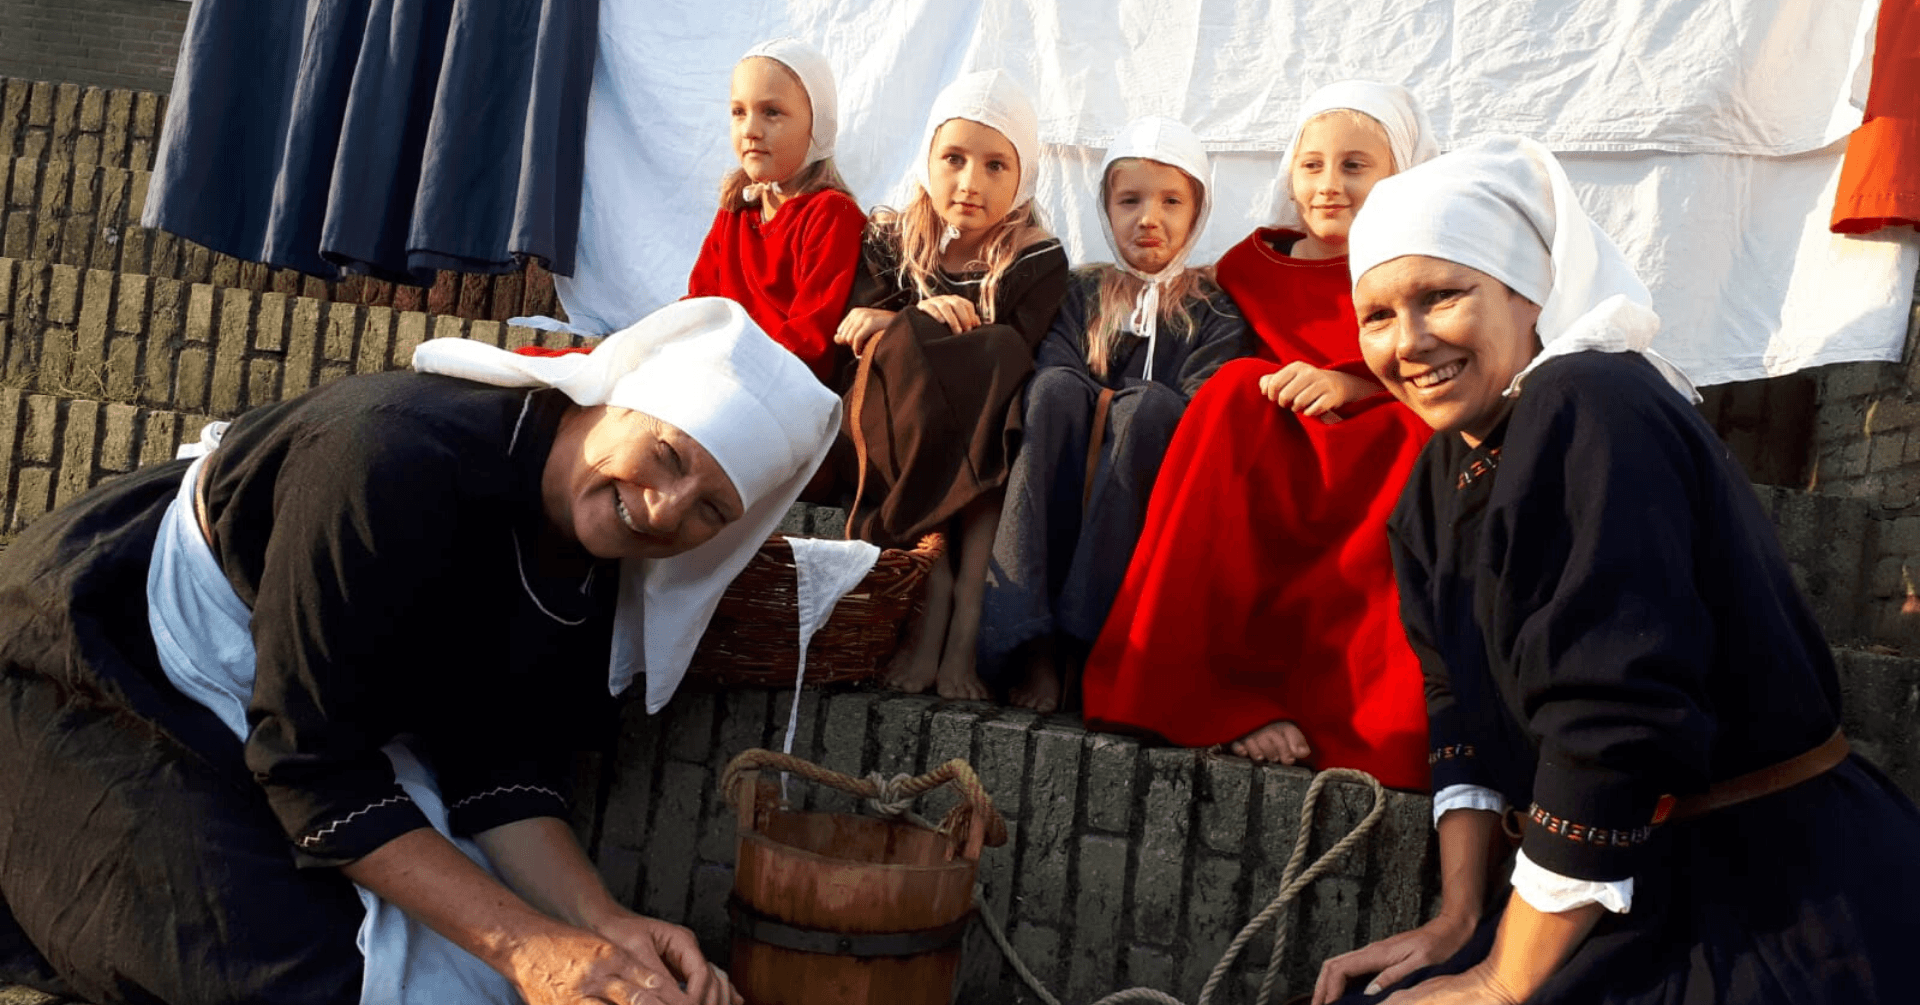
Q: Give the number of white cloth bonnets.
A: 6